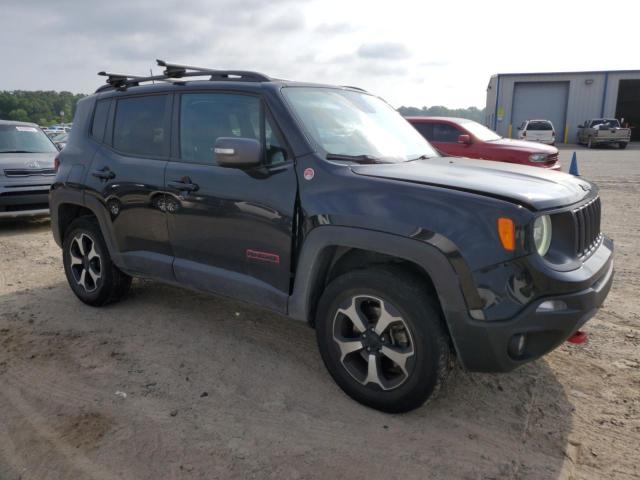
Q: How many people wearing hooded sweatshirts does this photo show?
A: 0